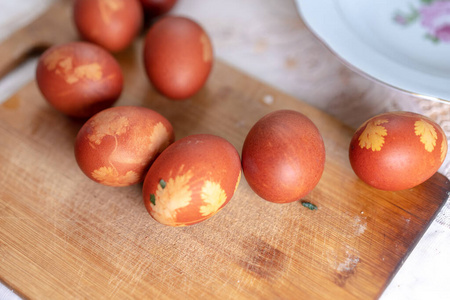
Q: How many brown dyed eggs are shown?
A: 8